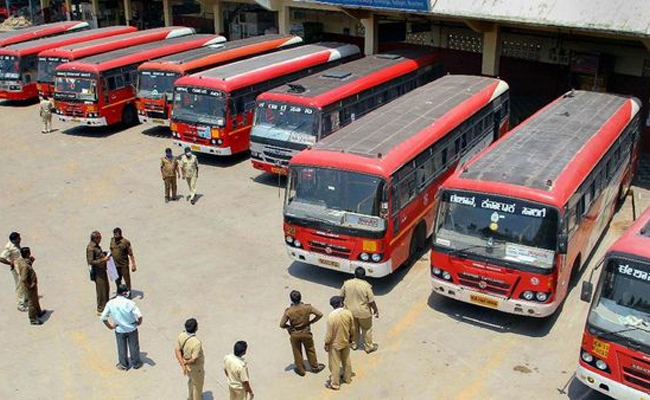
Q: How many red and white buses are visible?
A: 10